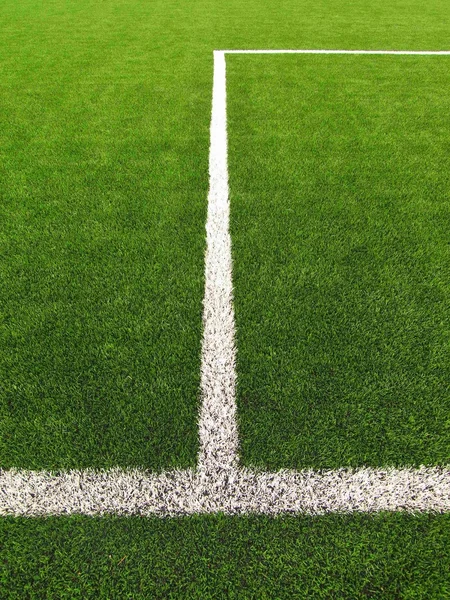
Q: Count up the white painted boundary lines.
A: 3